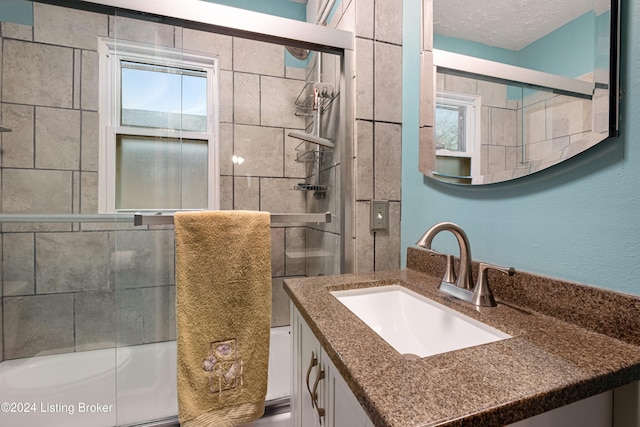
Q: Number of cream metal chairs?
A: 0